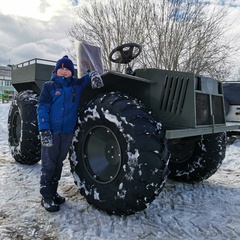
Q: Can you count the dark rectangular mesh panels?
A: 2